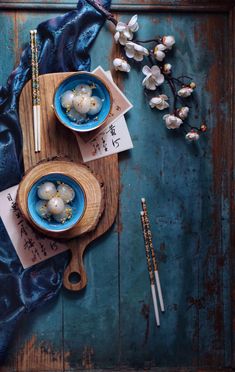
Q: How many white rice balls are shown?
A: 10